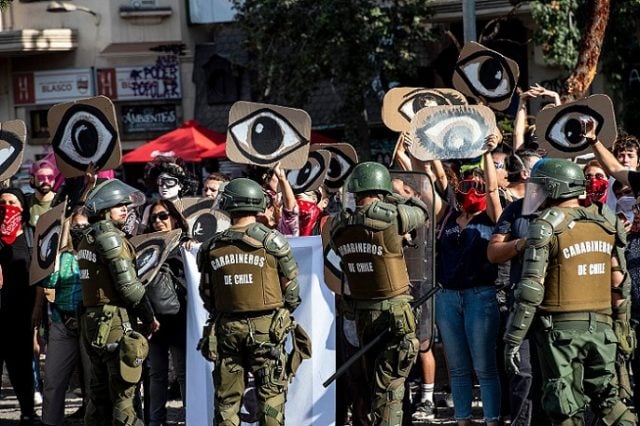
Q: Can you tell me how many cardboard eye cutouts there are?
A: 13